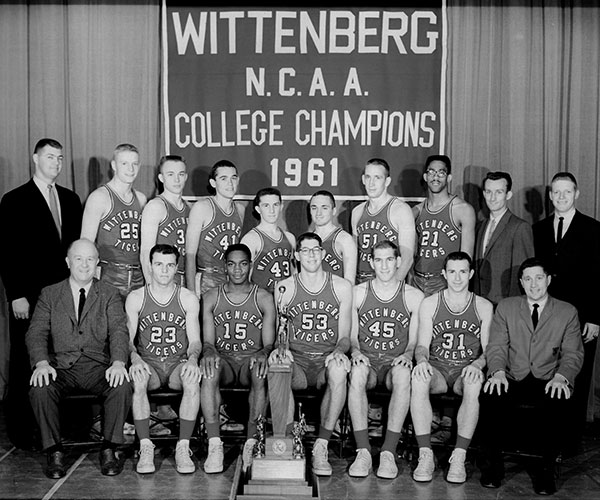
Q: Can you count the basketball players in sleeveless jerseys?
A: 12